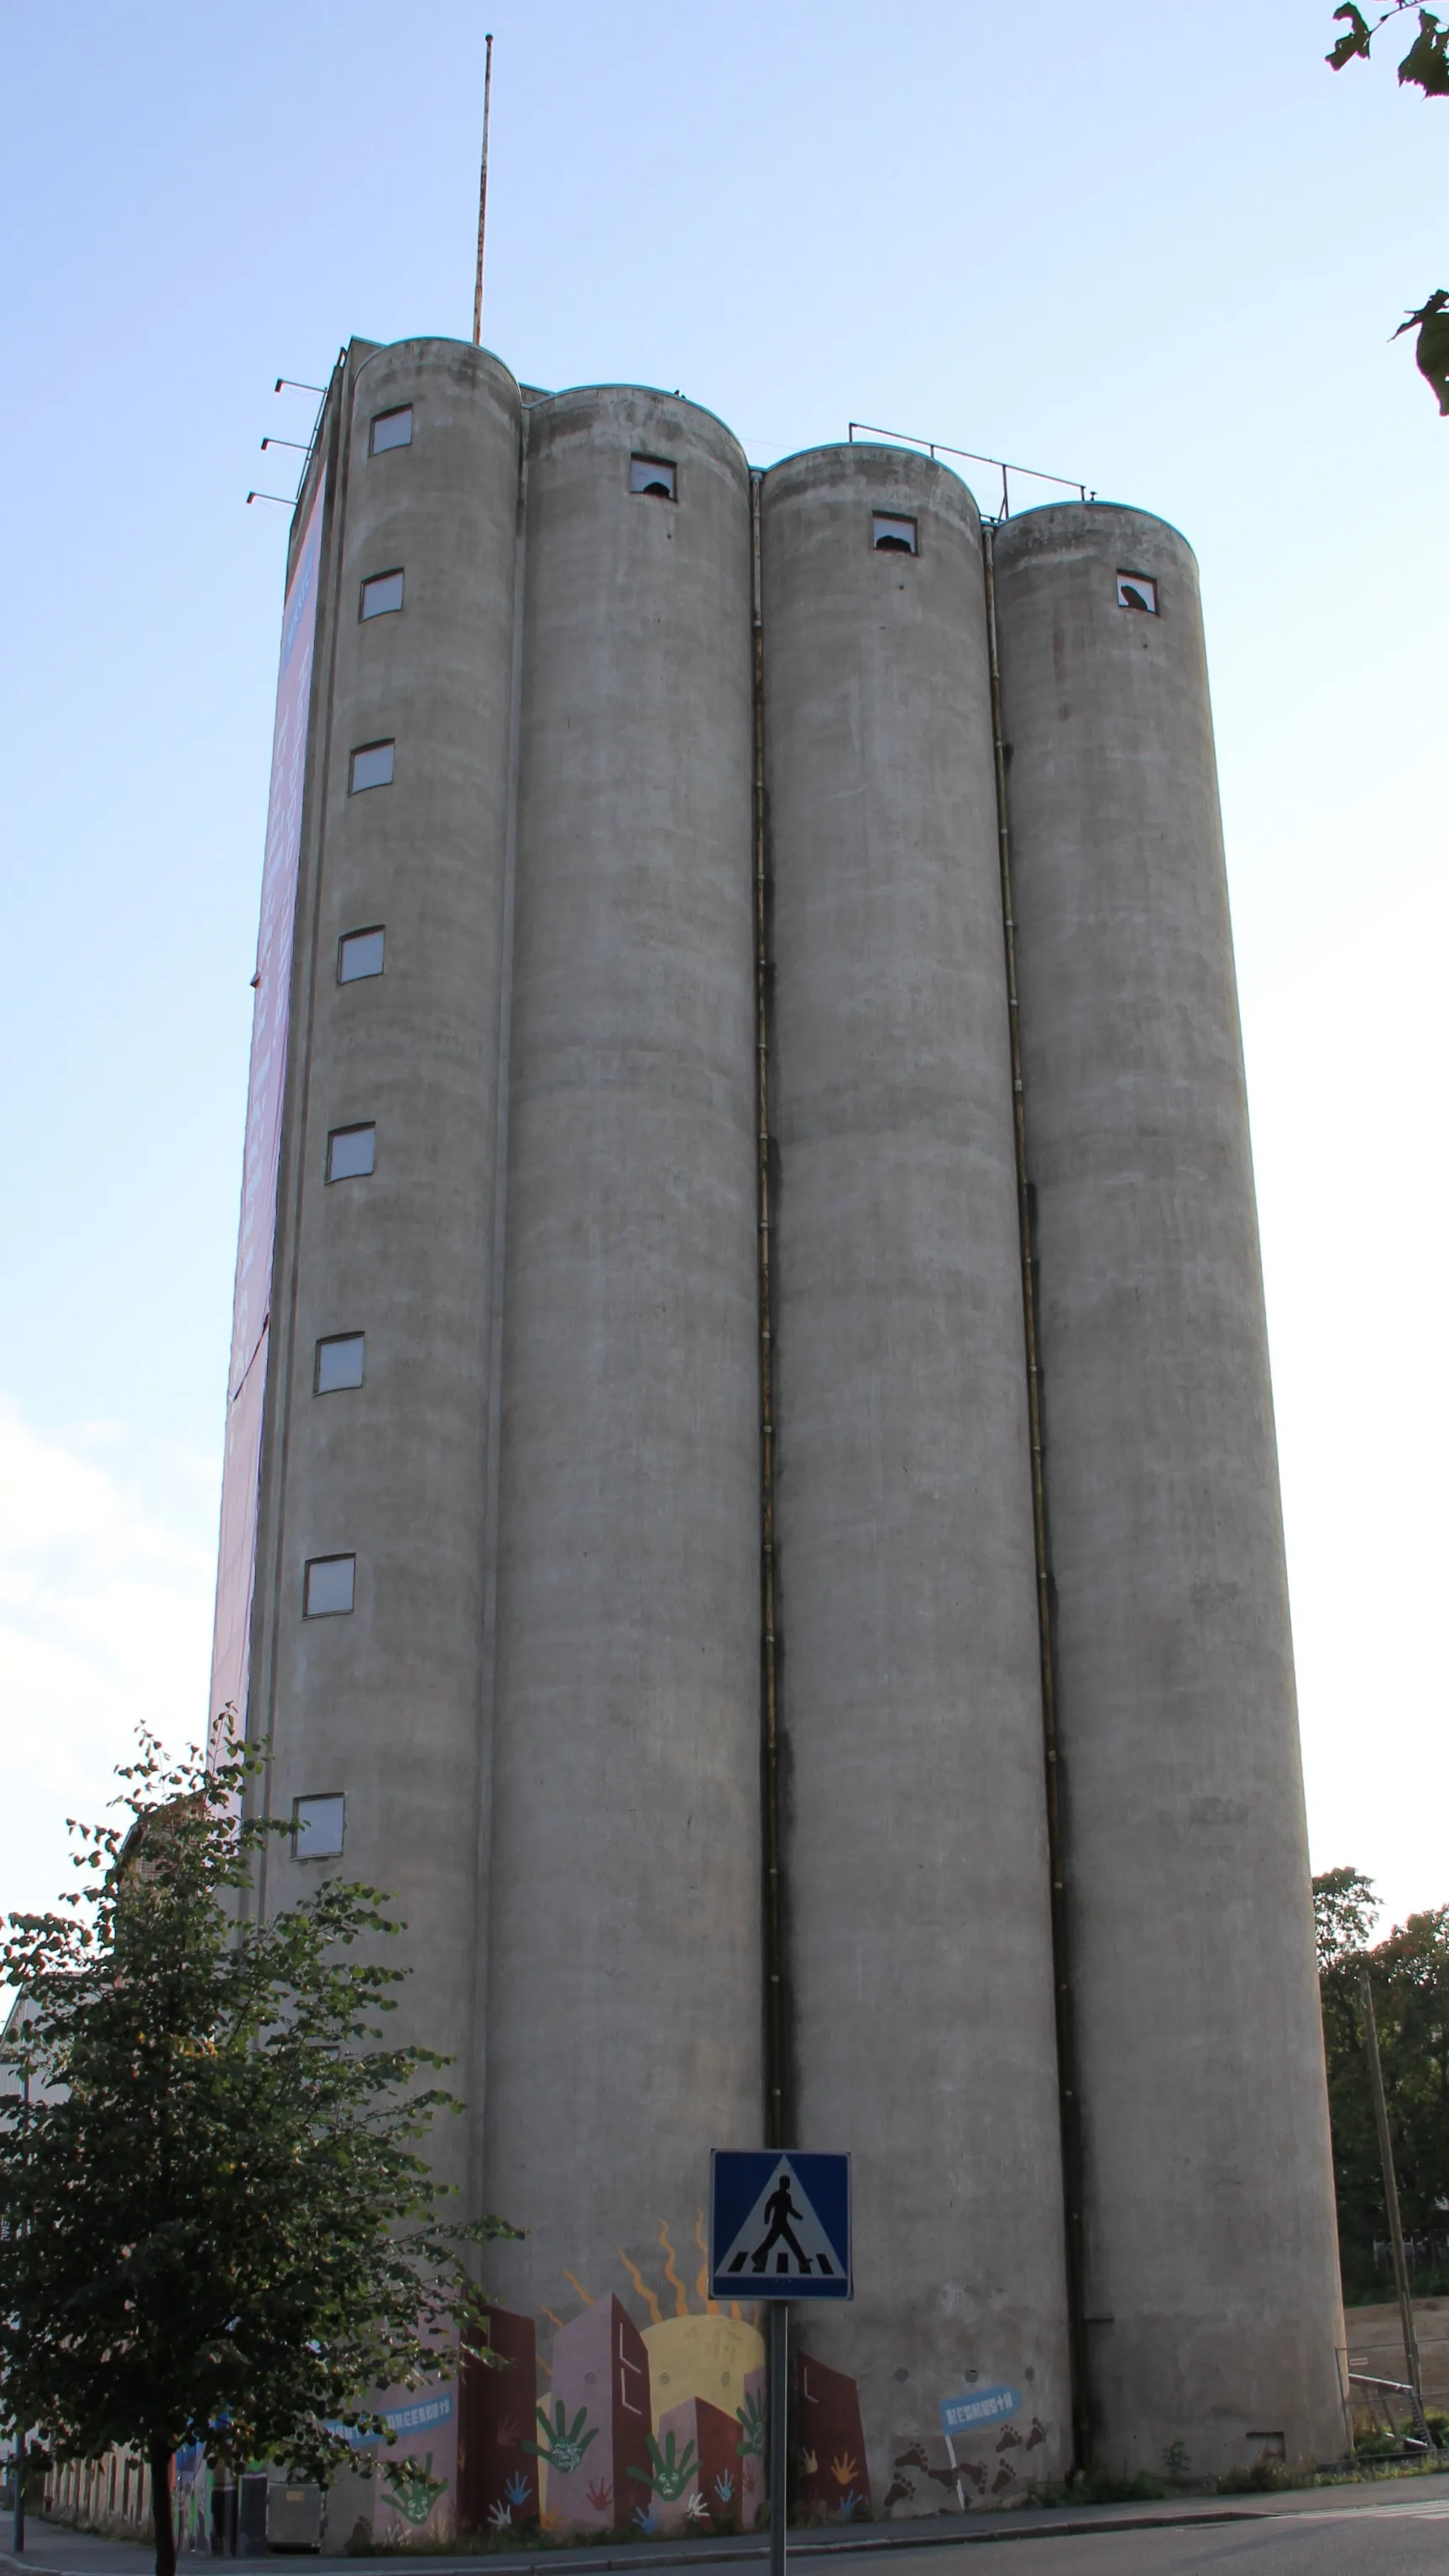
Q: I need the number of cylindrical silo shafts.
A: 4